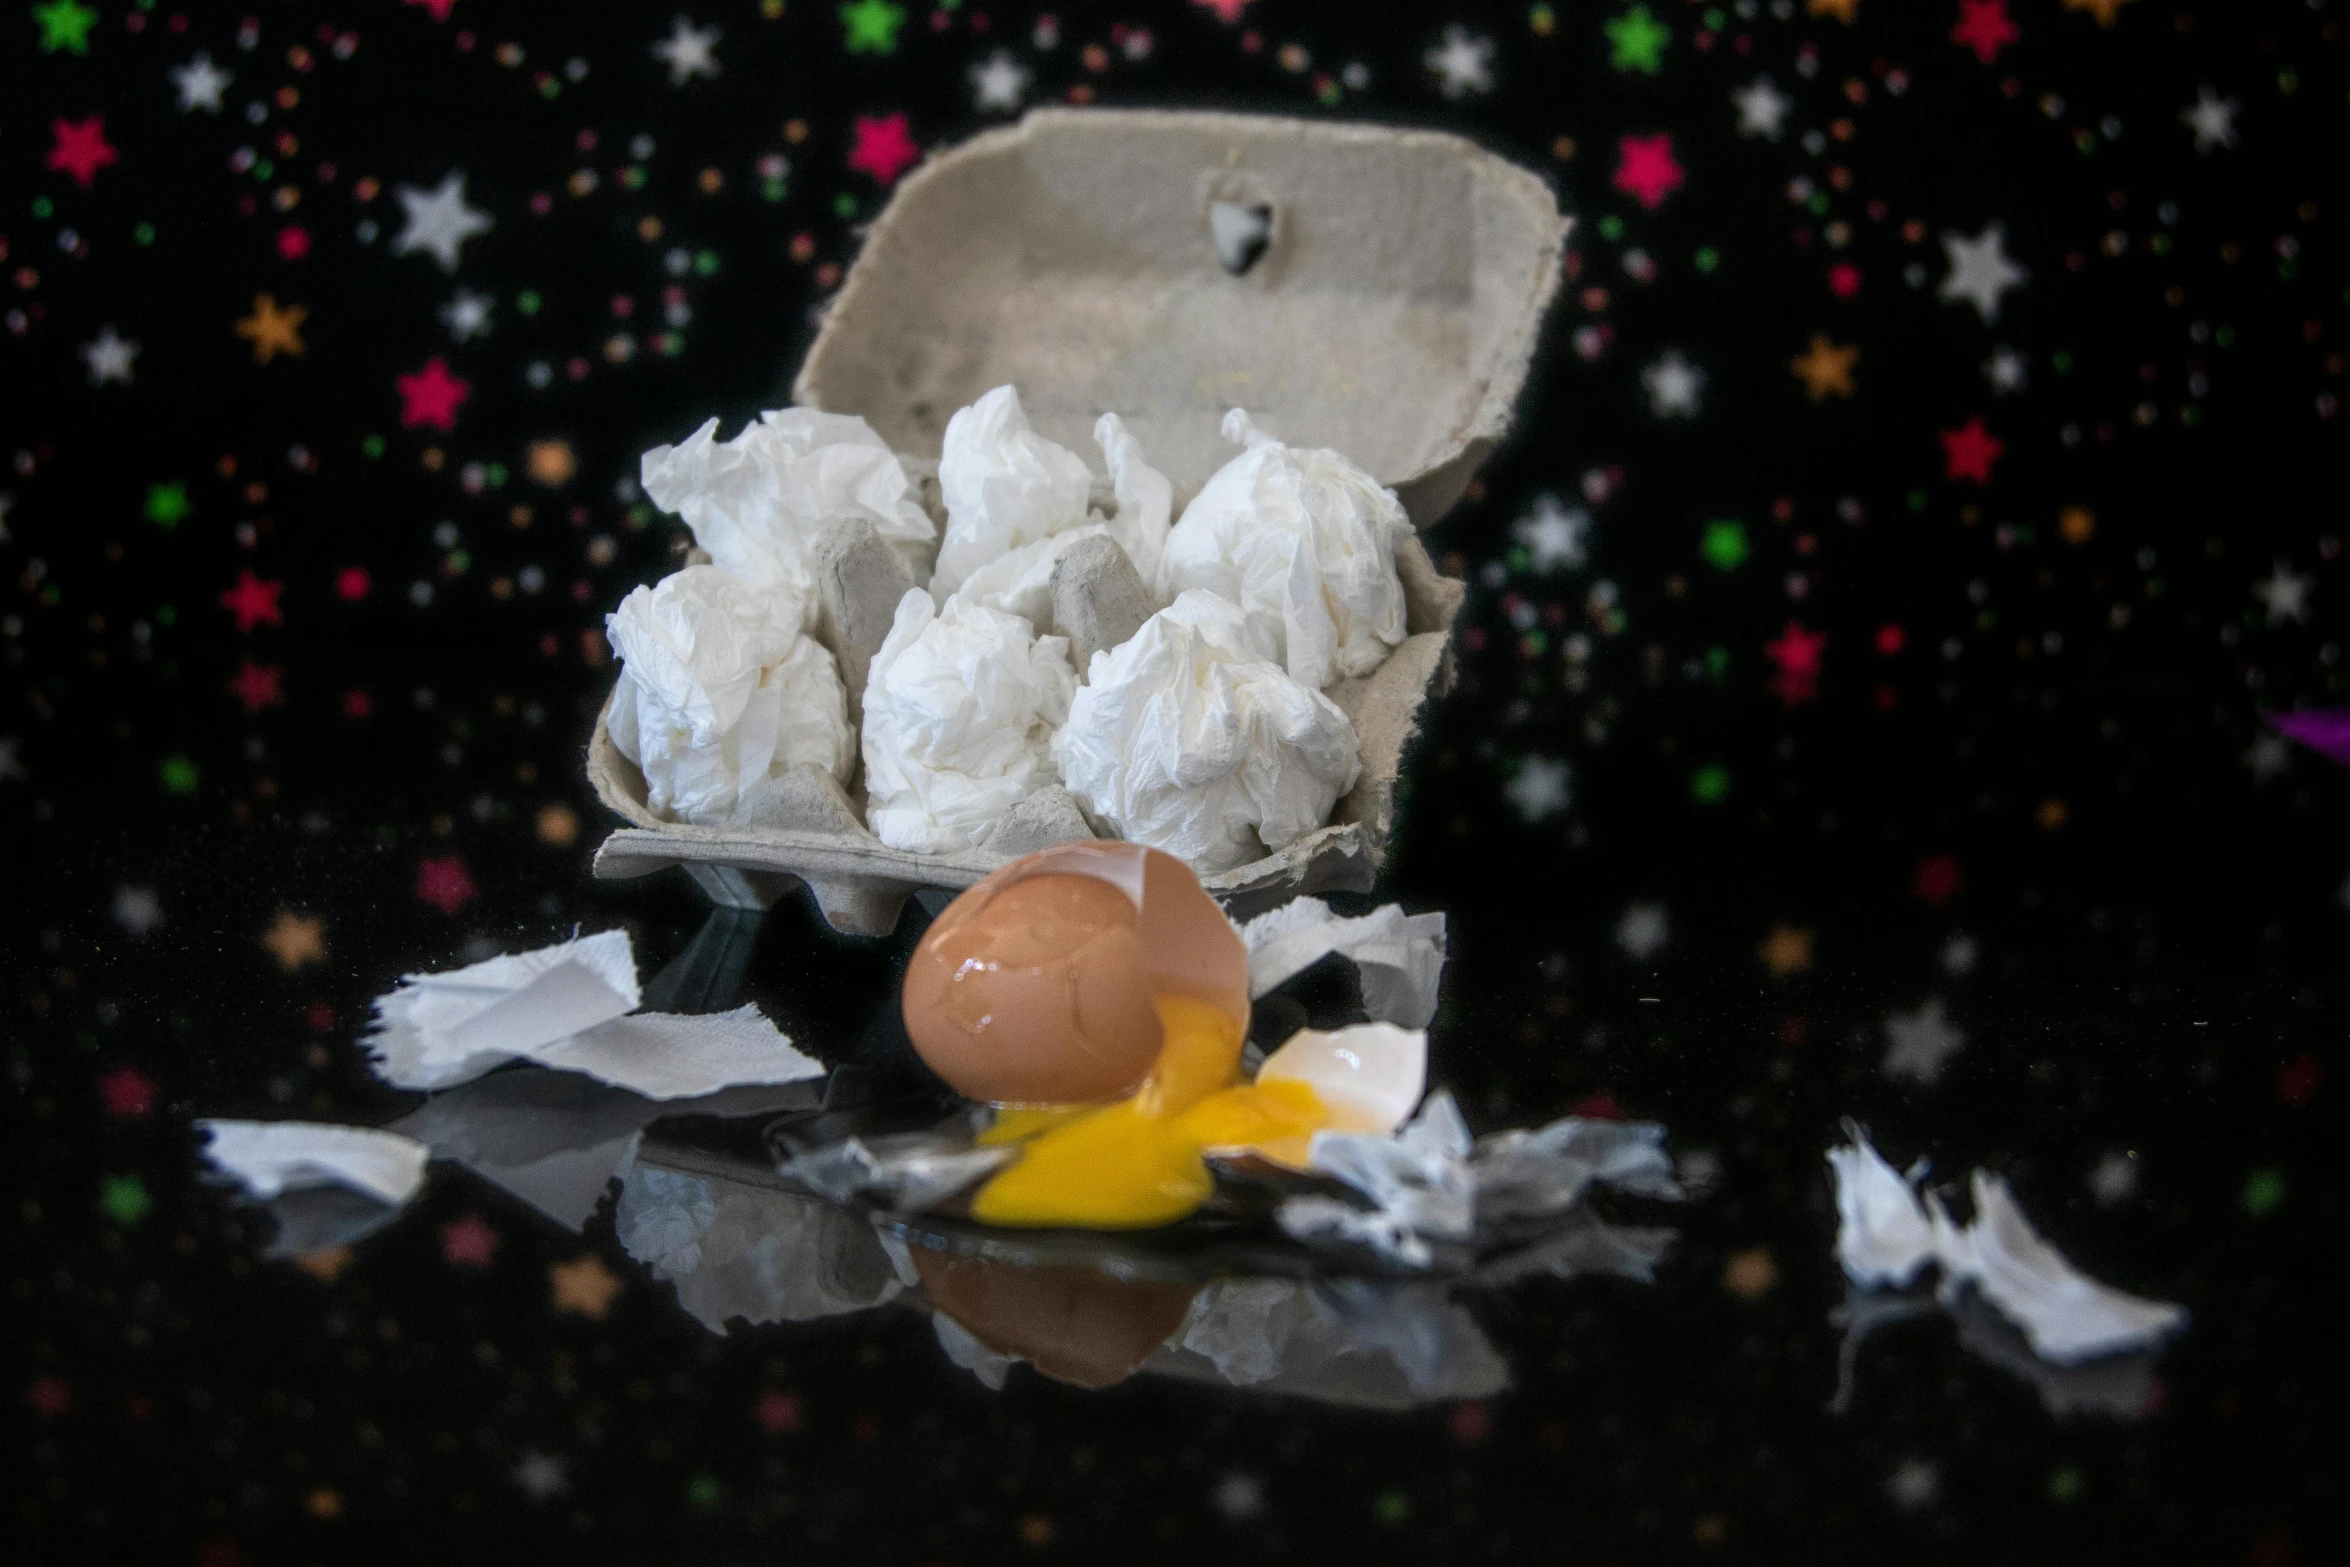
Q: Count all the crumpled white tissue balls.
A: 6